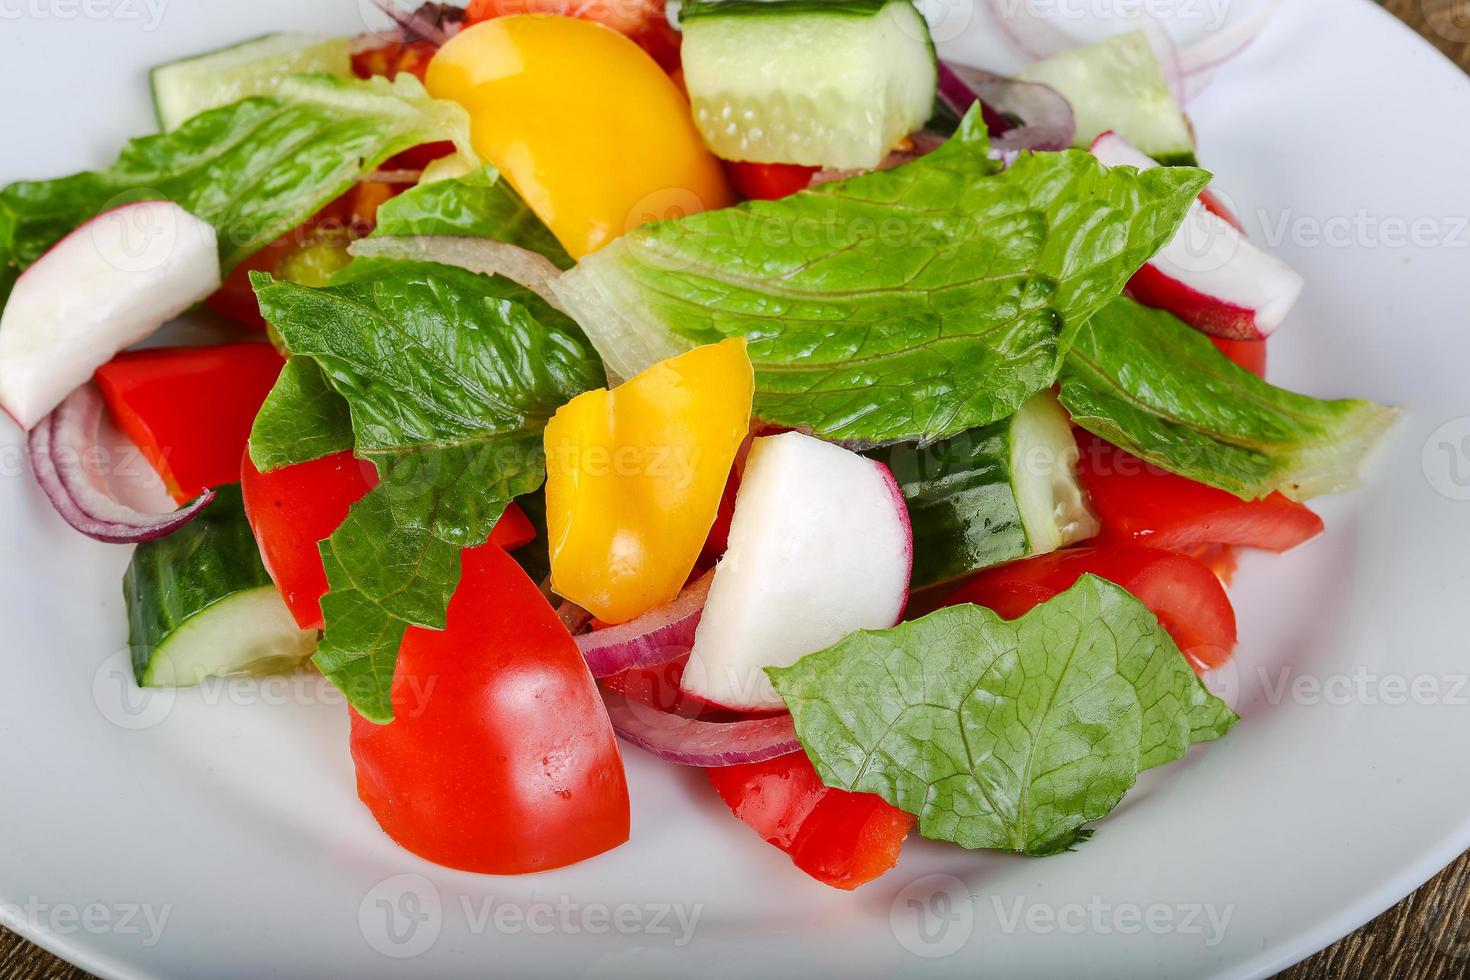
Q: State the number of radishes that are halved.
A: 3